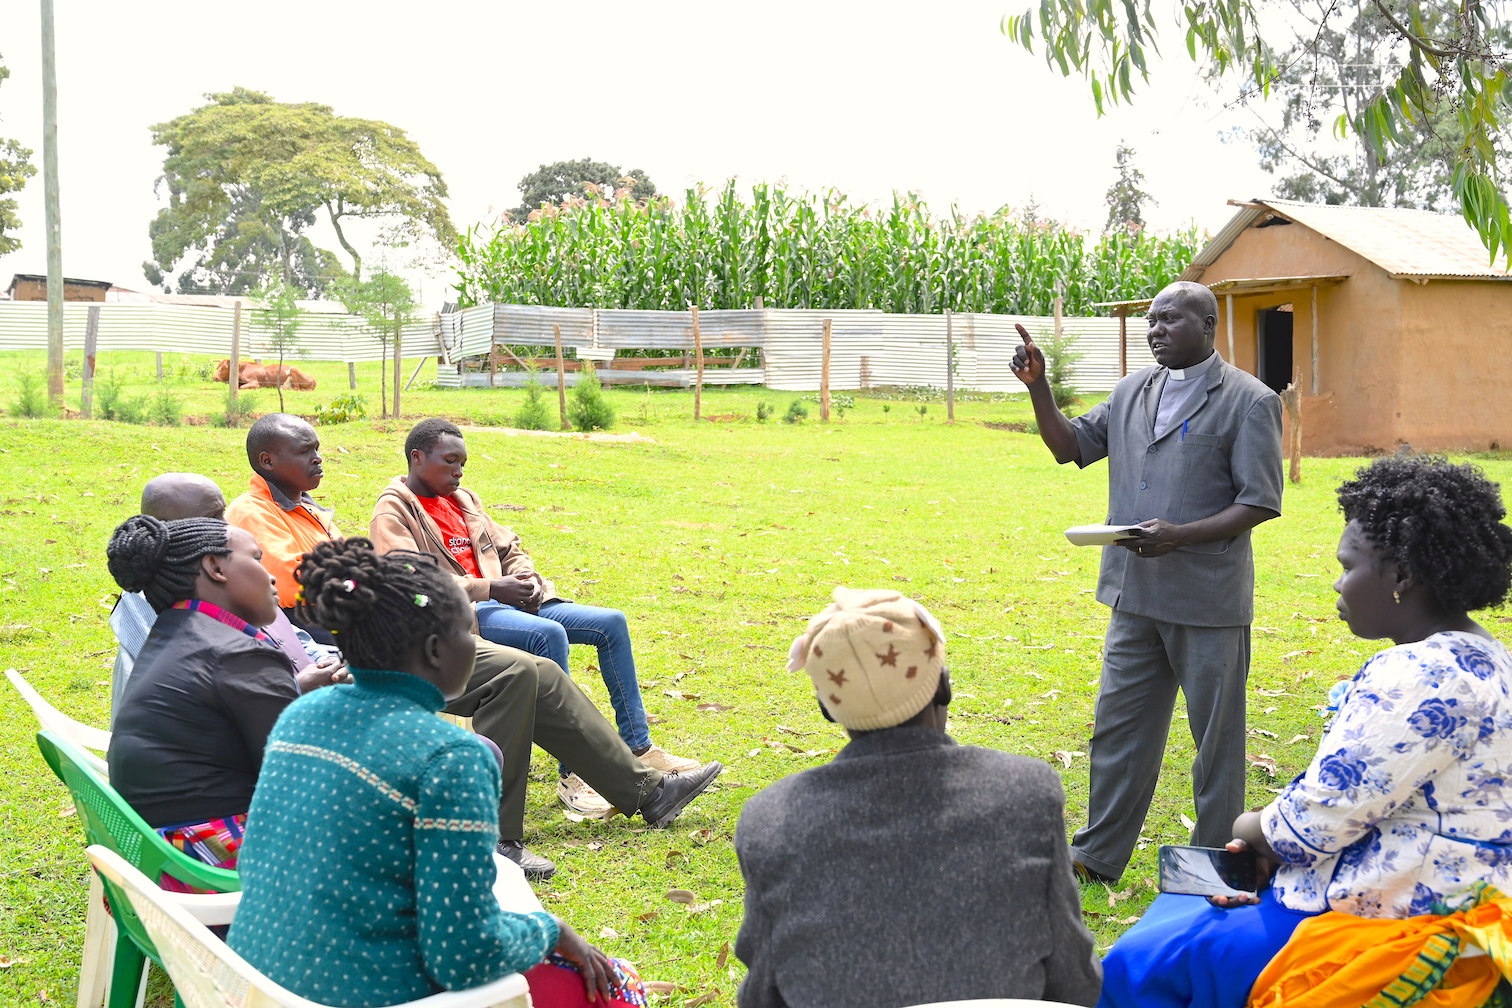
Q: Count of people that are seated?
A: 7